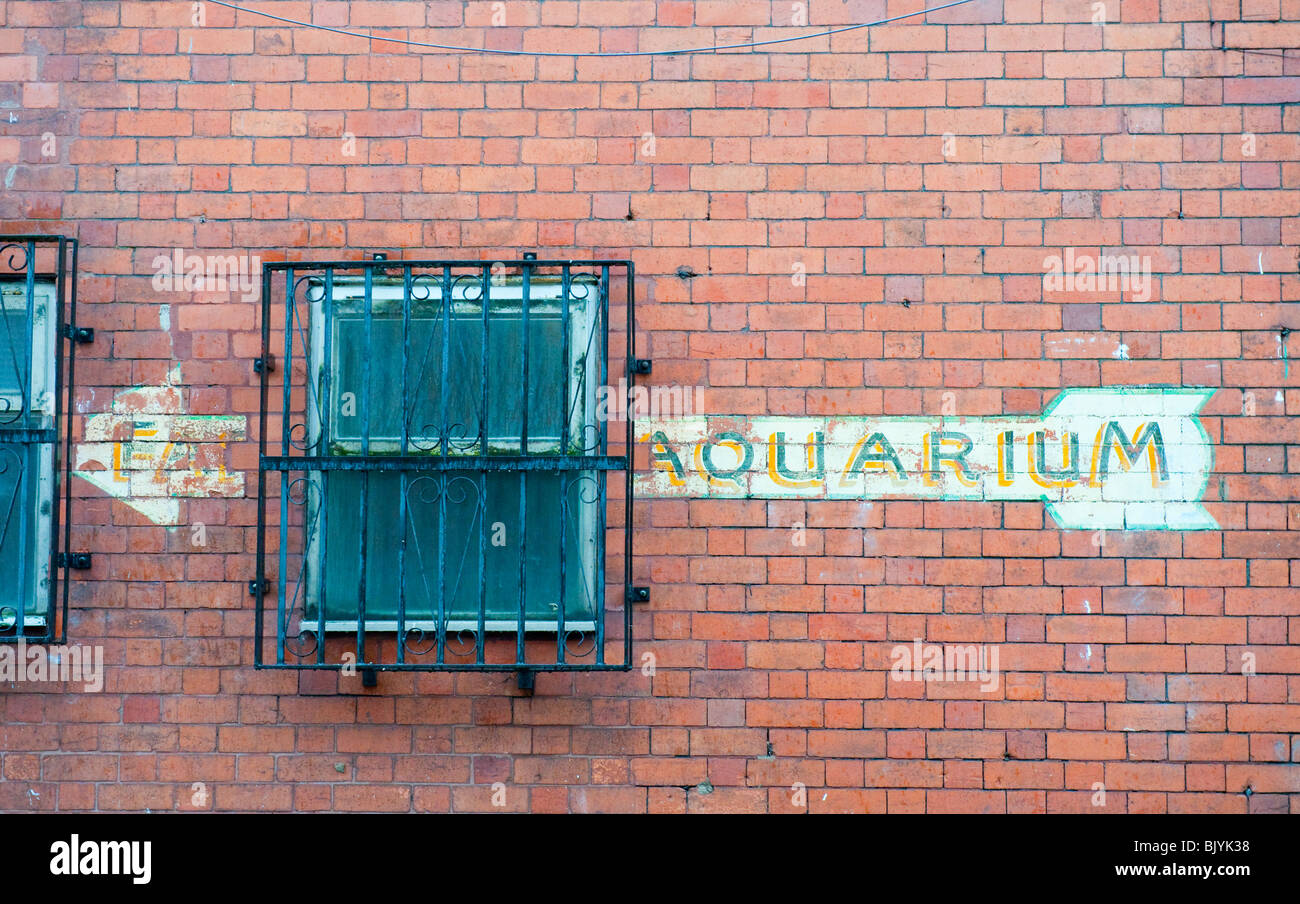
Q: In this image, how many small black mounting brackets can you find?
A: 10